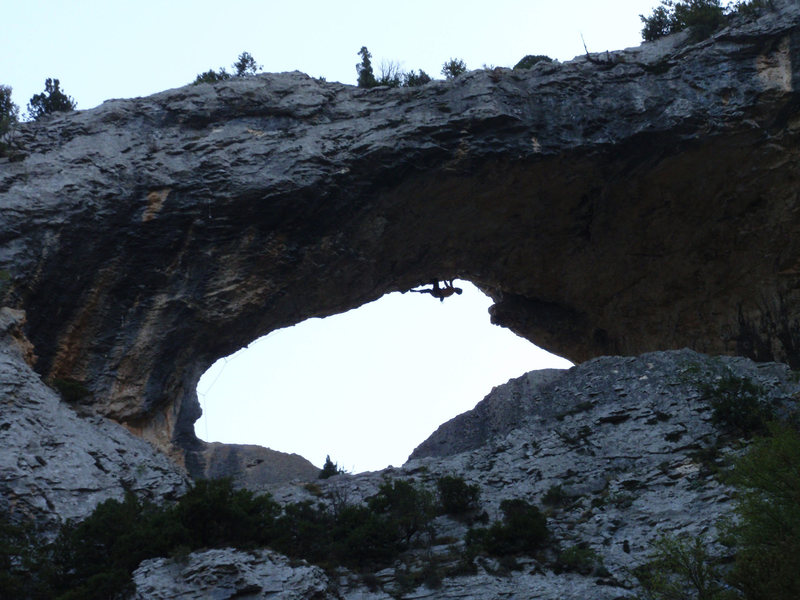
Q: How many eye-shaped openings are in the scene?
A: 1